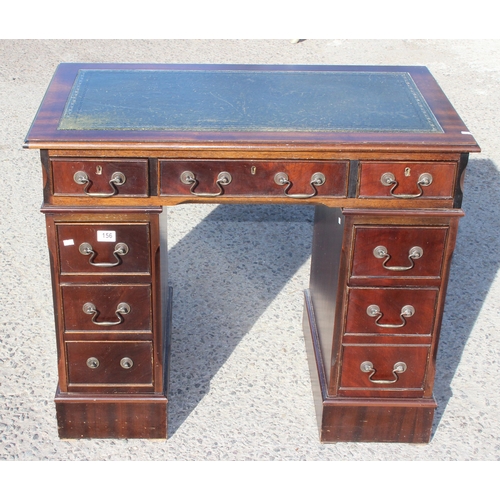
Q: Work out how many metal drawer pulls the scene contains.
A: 9